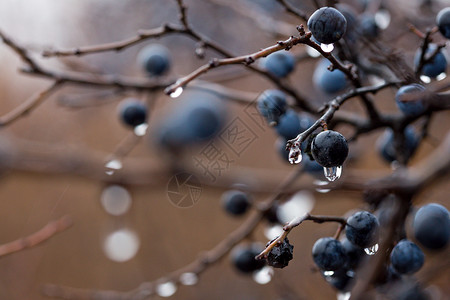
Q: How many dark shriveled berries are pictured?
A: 1